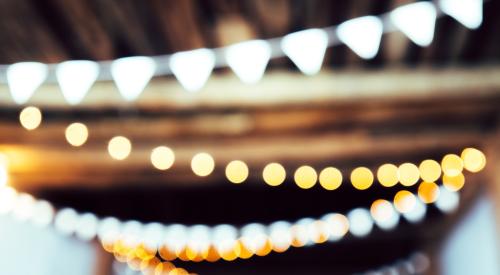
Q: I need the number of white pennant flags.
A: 9